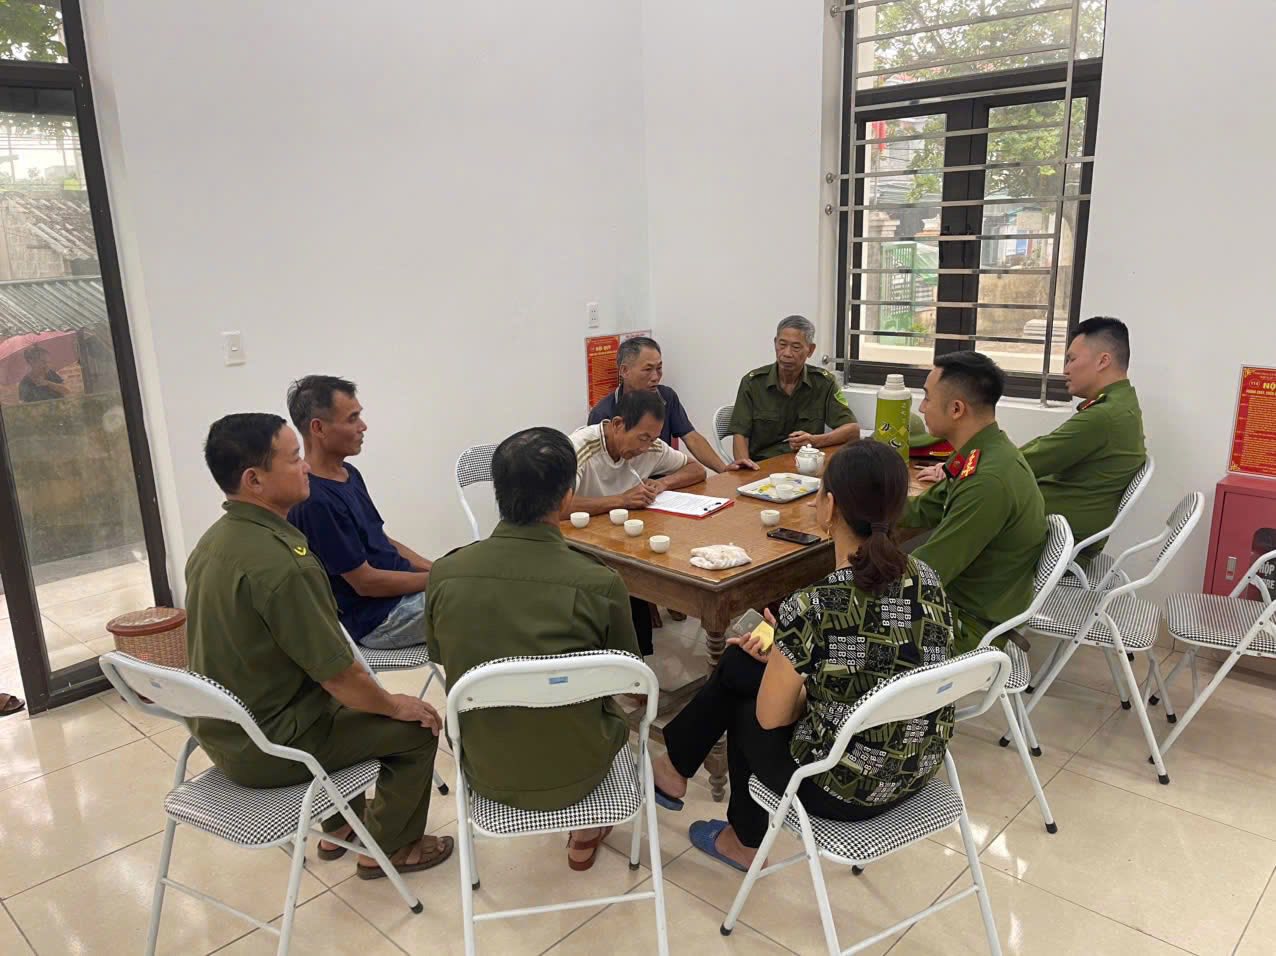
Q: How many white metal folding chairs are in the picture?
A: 10